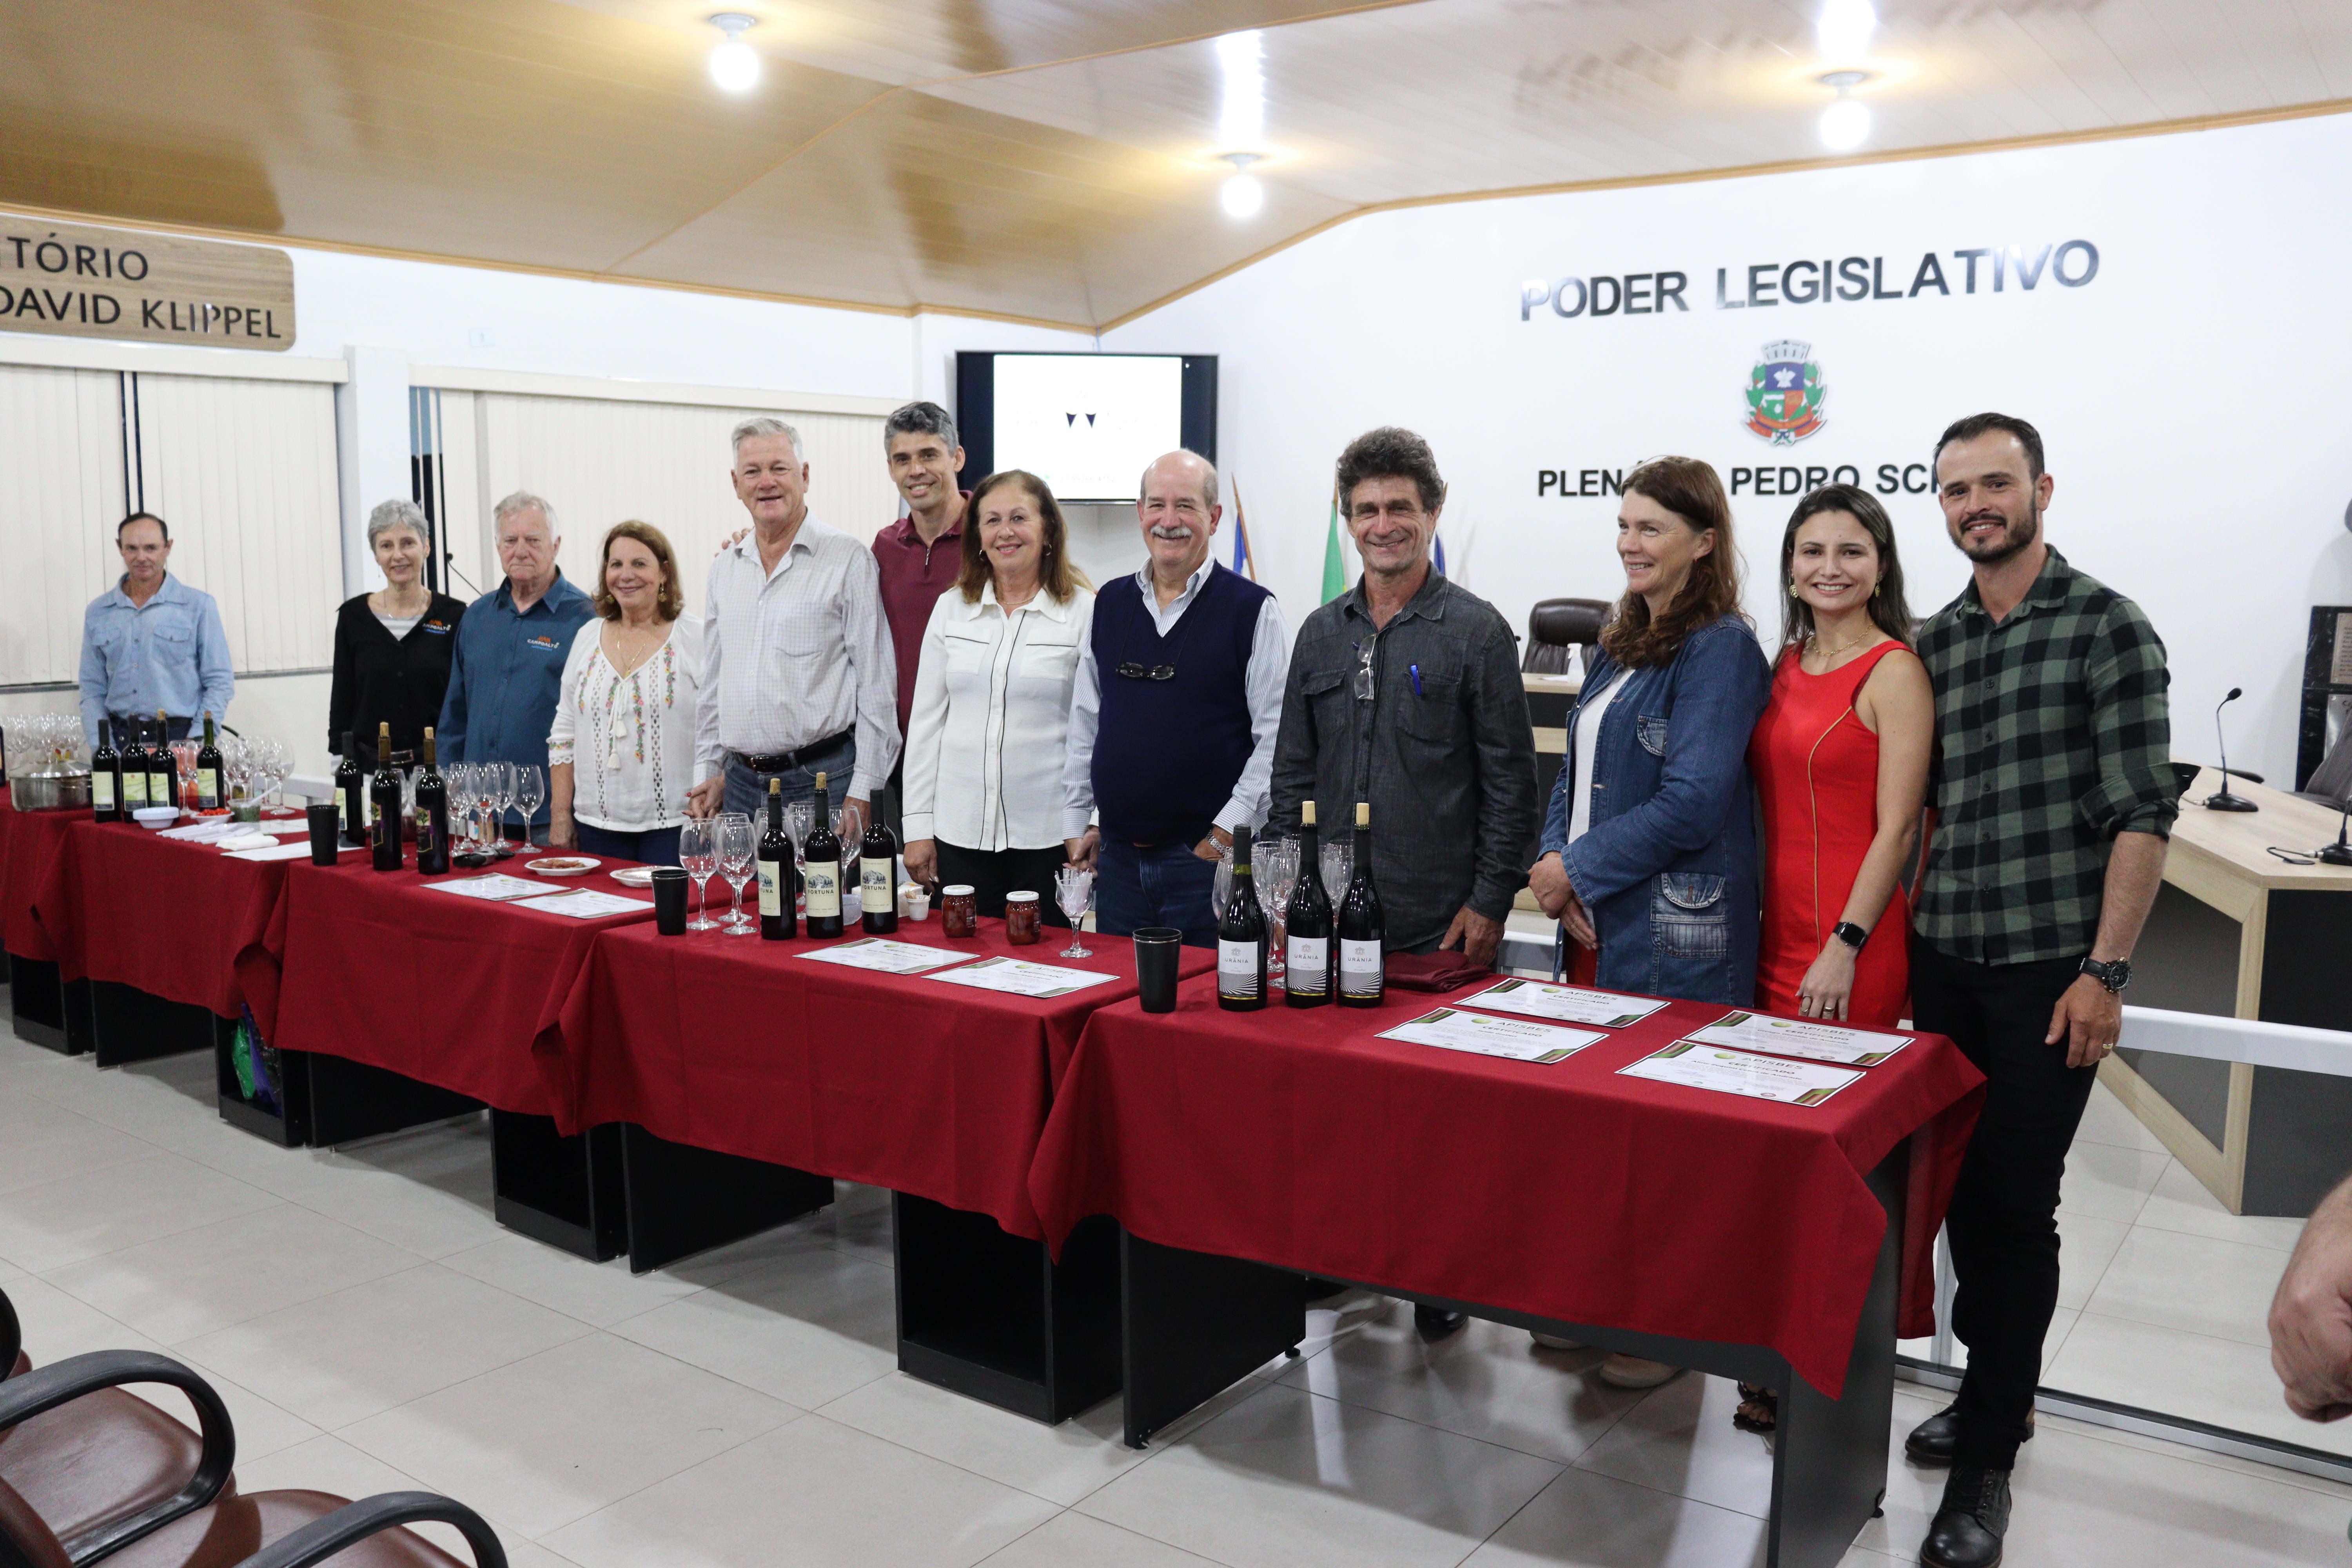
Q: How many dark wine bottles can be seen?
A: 13